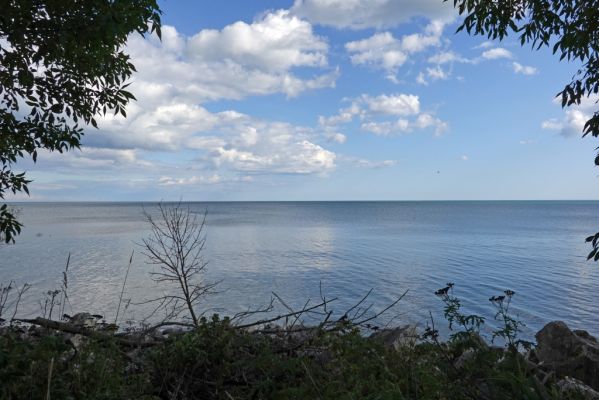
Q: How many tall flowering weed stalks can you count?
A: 2